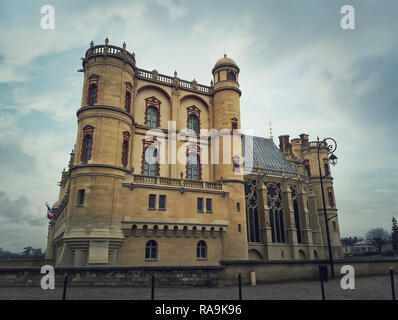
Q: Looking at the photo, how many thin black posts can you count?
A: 5